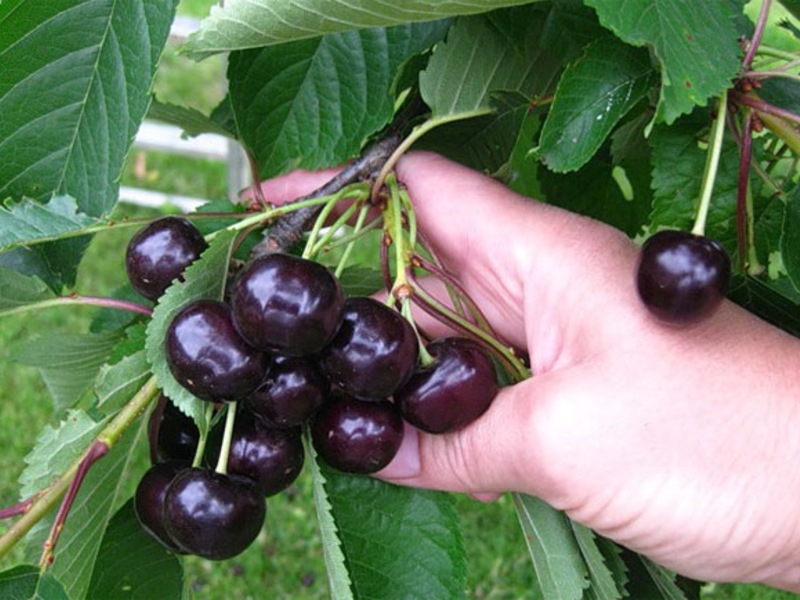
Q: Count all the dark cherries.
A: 12